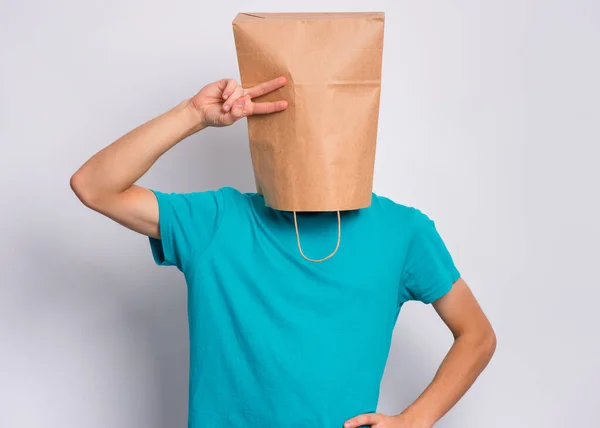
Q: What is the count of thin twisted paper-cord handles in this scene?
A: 1